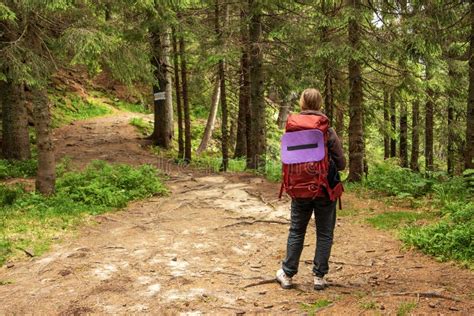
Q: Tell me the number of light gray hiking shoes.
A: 2